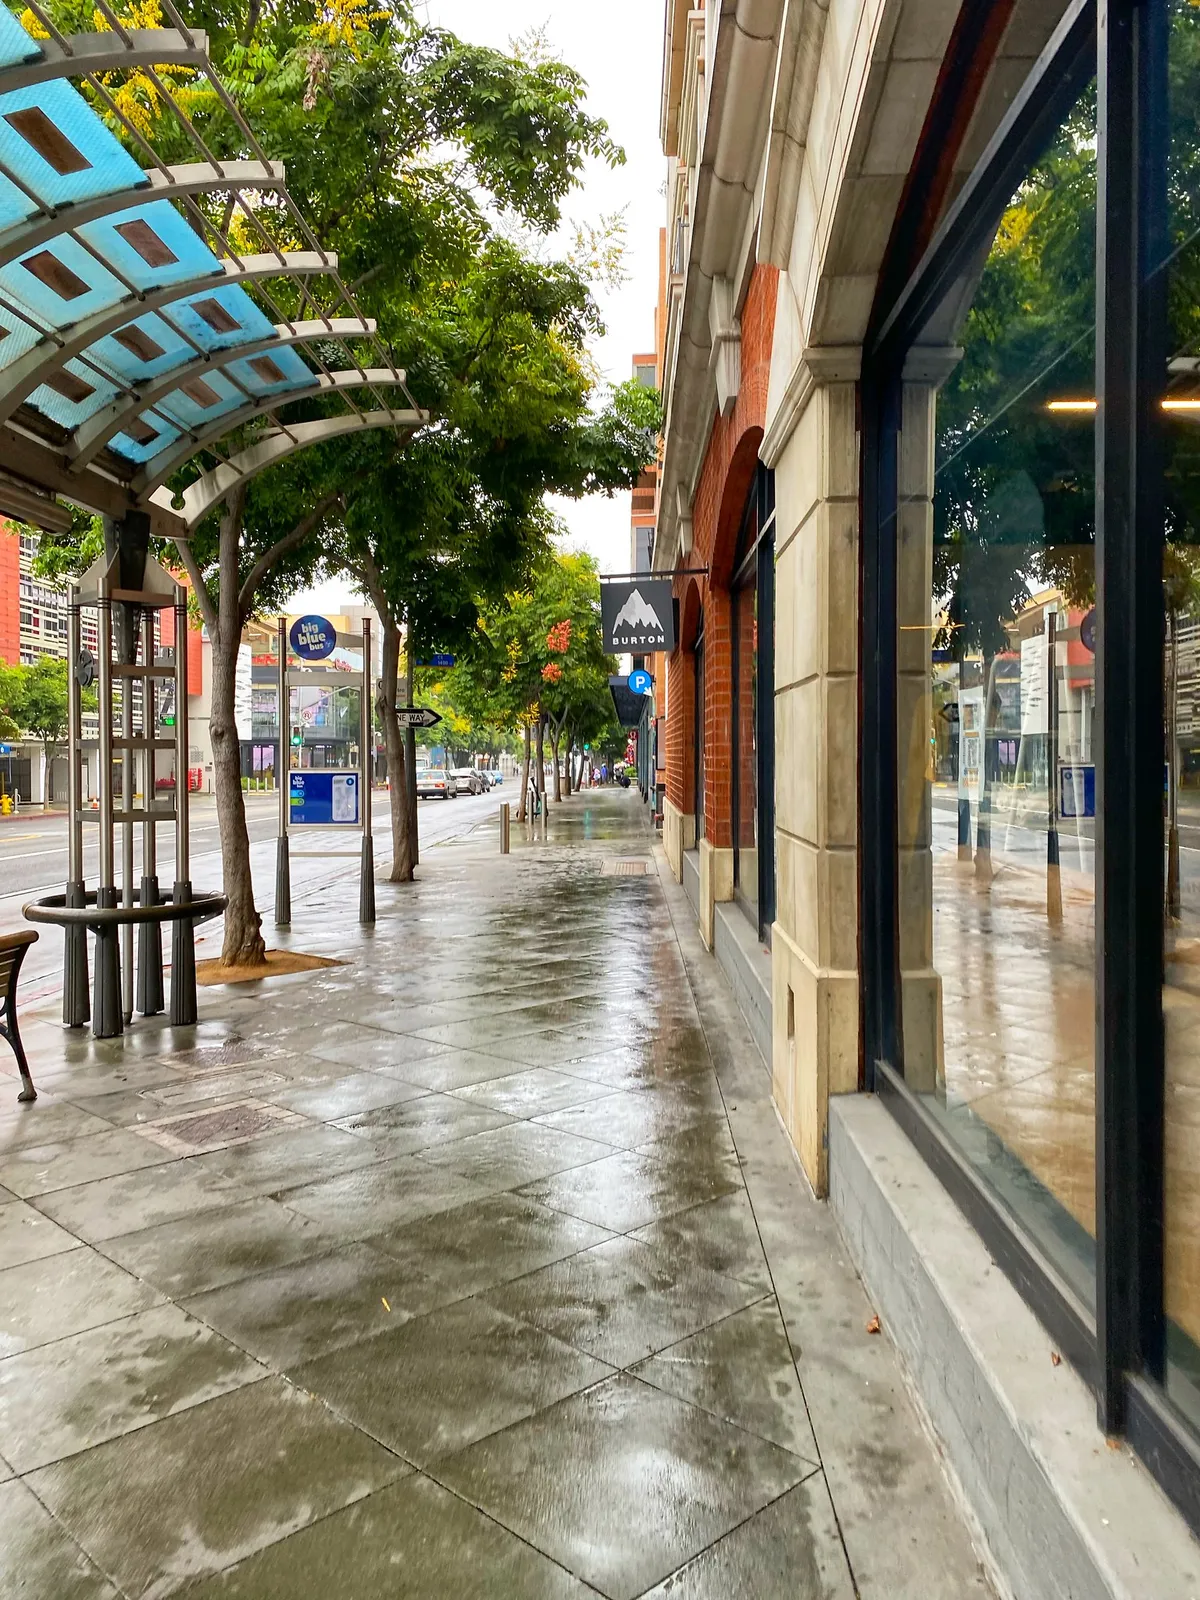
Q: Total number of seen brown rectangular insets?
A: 10